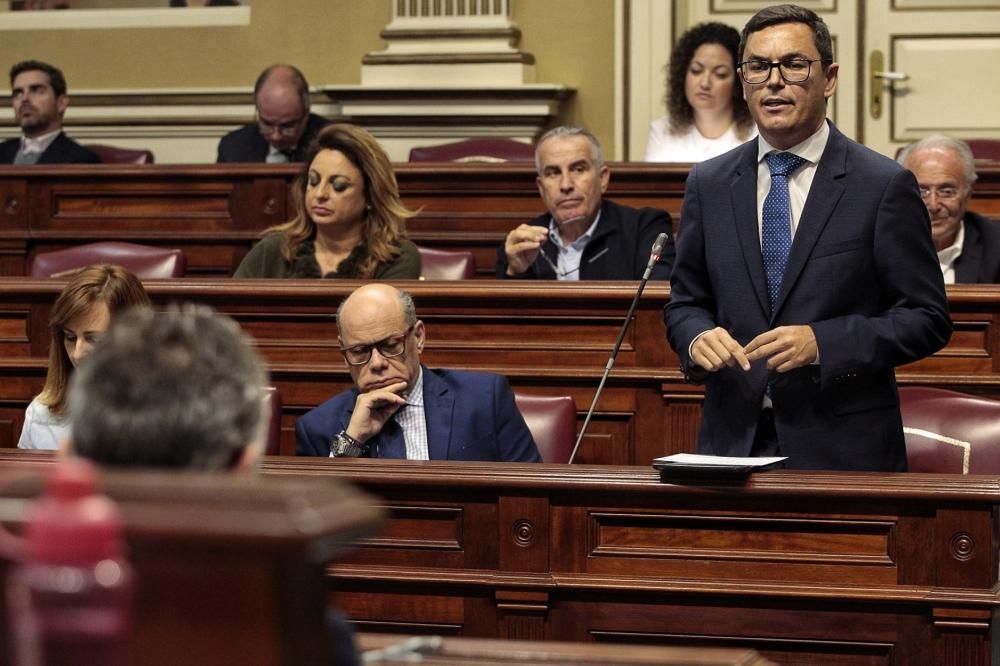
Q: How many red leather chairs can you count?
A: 8